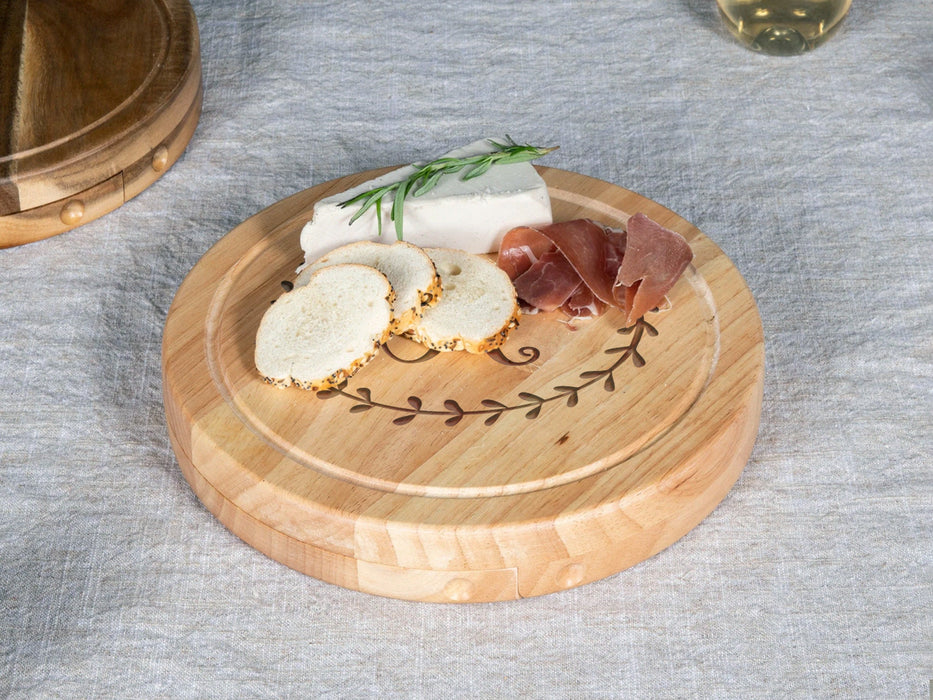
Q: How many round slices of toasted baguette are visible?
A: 3